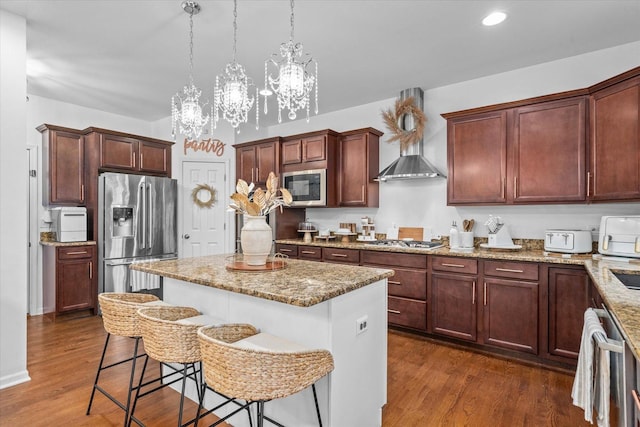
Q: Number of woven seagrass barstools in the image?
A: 3